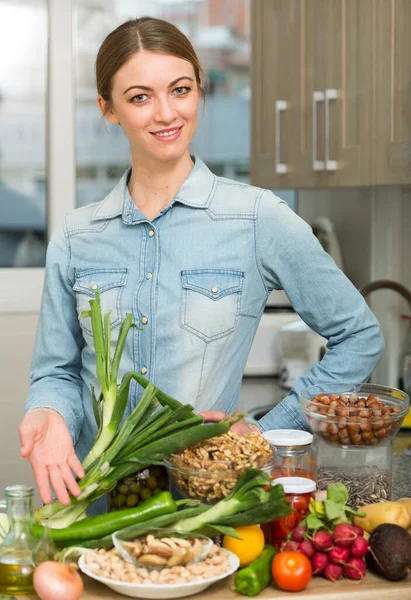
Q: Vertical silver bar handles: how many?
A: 3